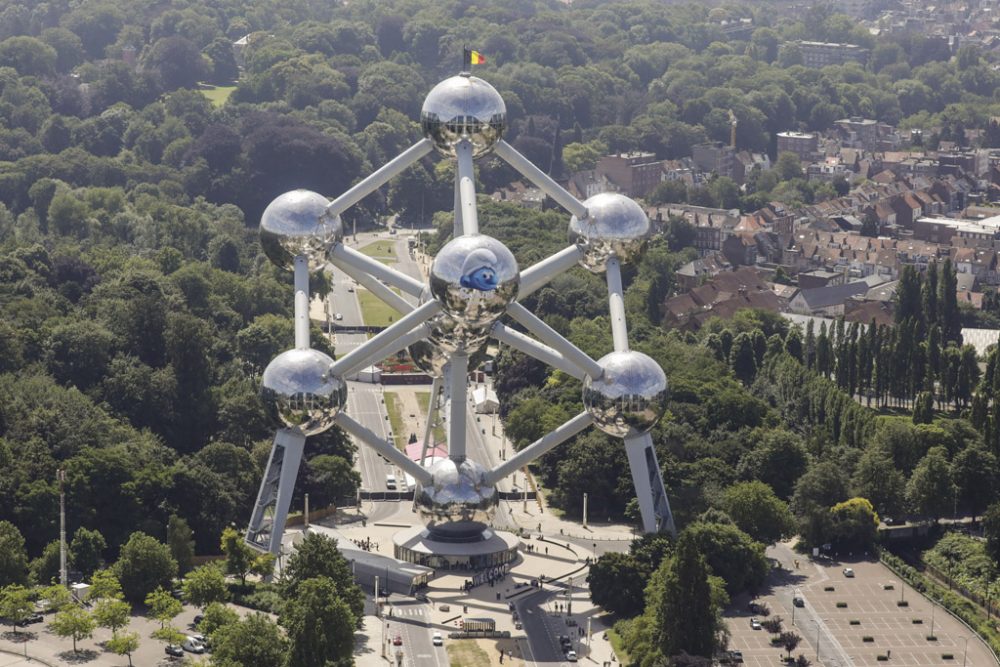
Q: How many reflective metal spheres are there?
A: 9